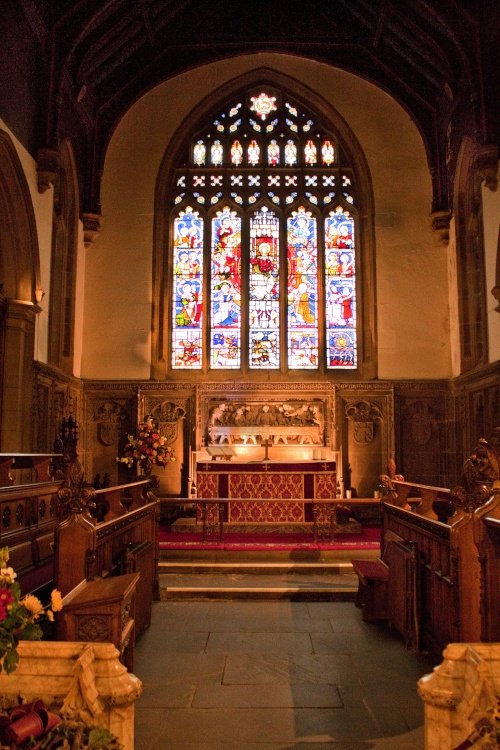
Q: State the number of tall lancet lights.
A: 5